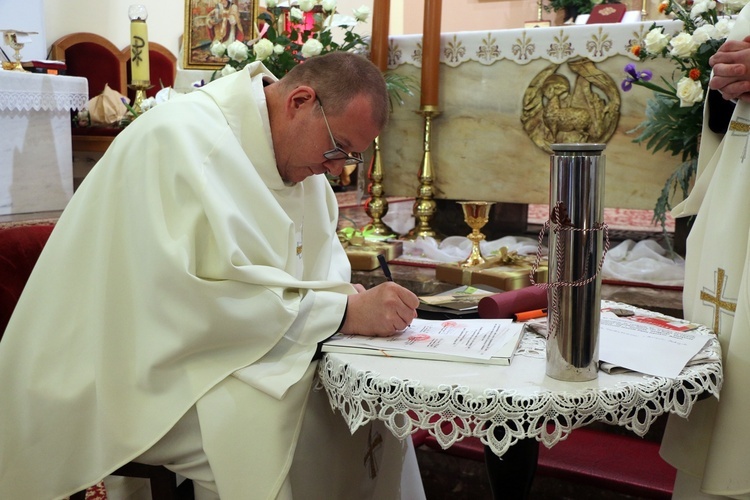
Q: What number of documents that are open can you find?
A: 2